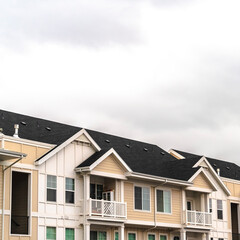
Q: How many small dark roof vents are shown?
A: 8